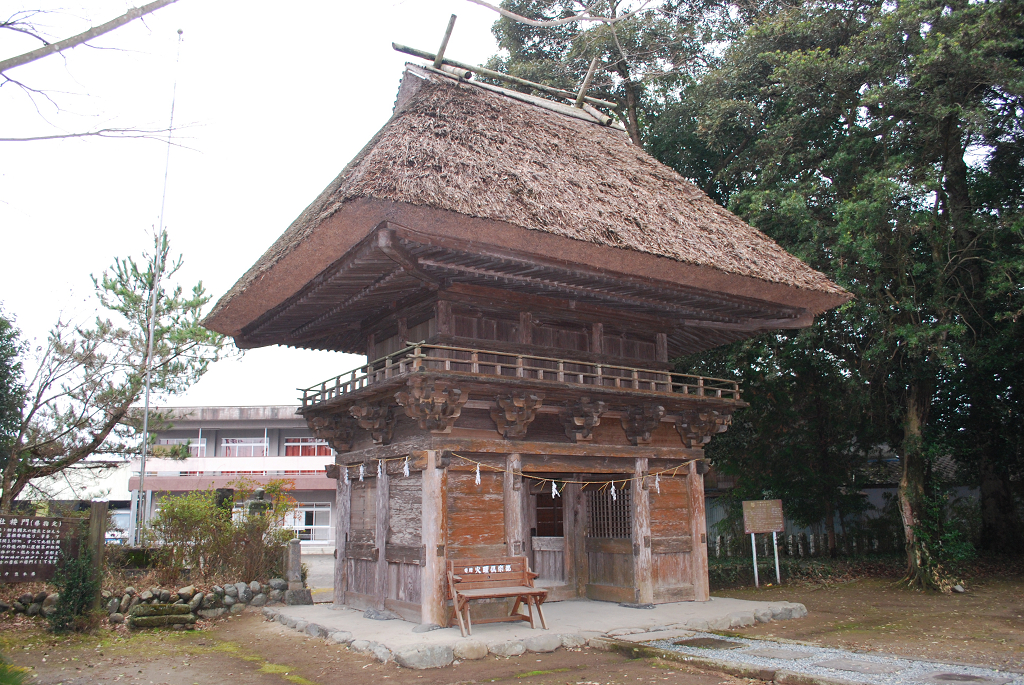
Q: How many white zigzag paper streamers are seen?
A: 8